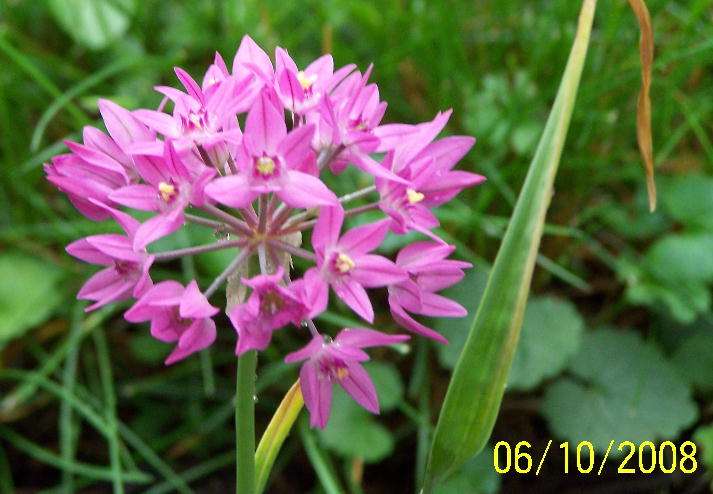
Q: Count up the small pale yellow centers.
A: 6